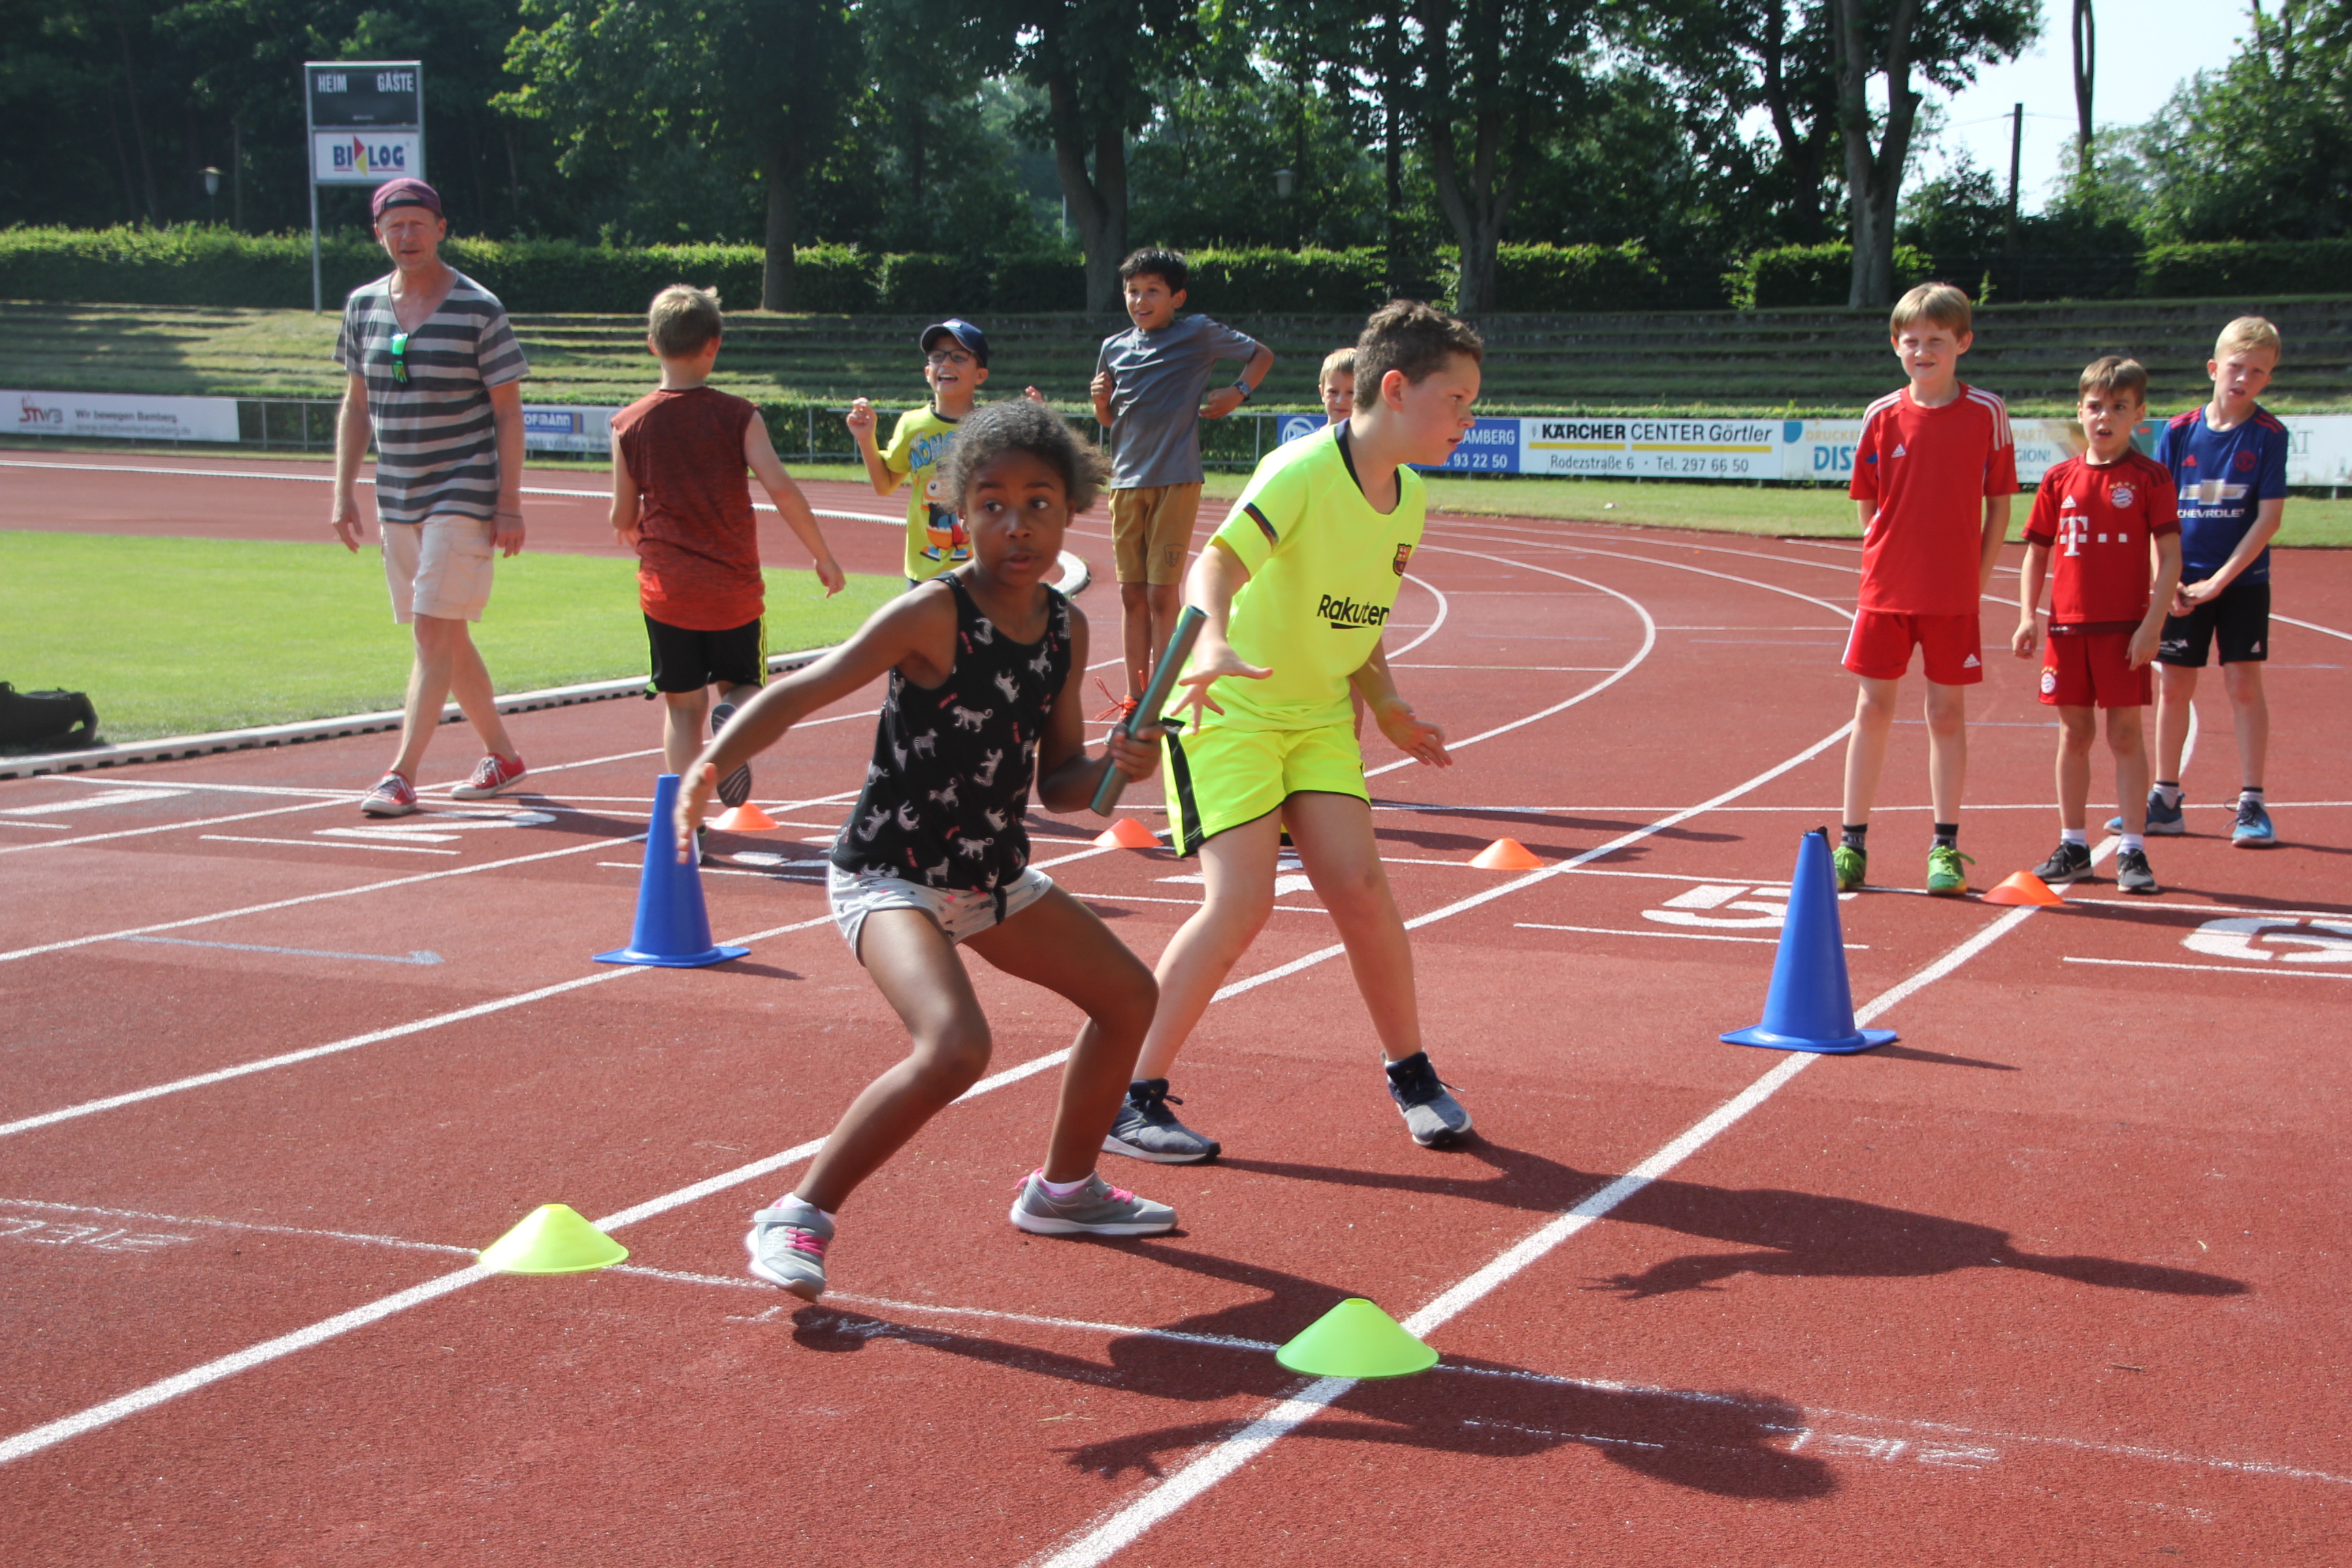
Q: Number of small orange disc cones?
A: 4